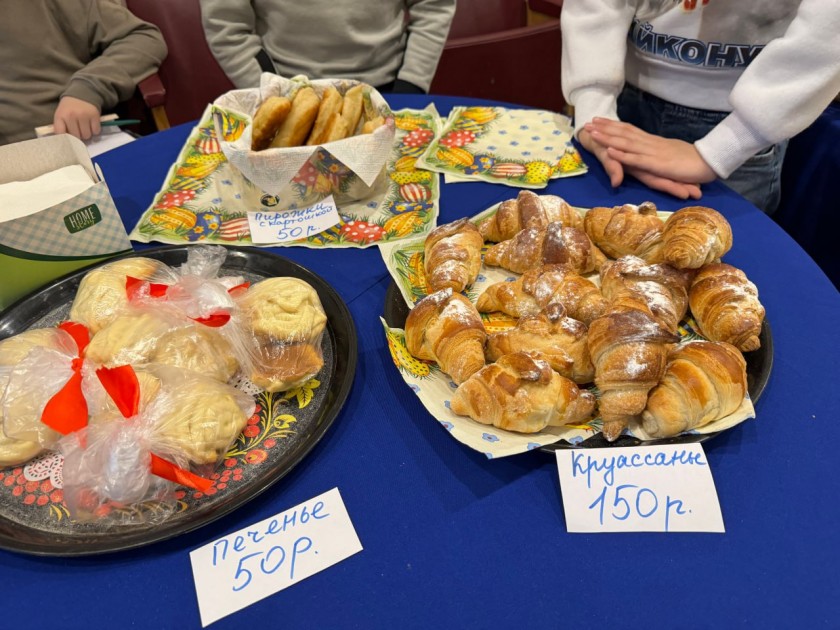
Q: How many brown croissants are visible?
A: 13